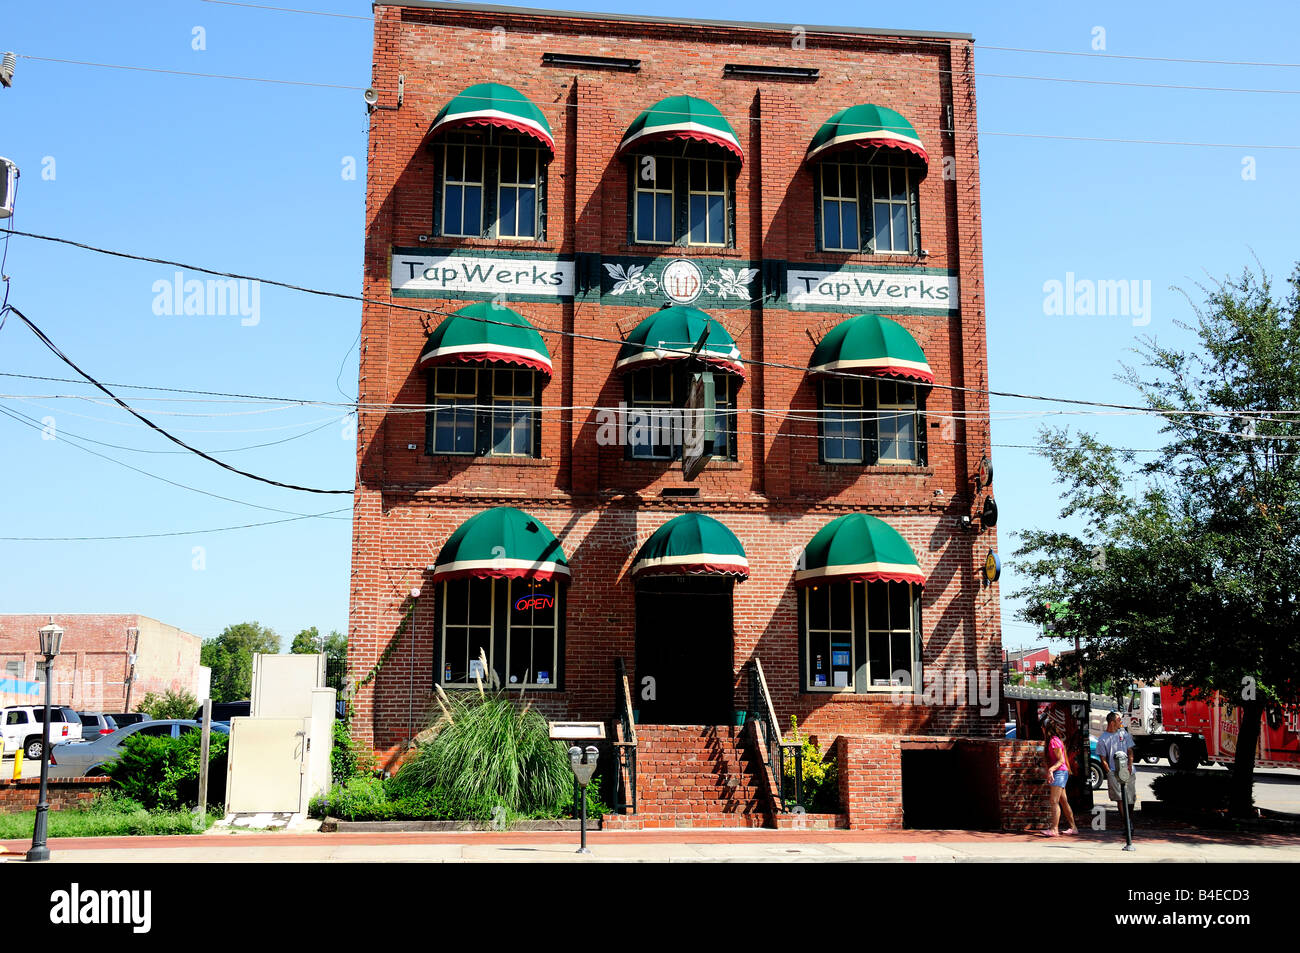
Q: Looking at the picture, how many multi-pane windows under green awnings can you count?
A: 8